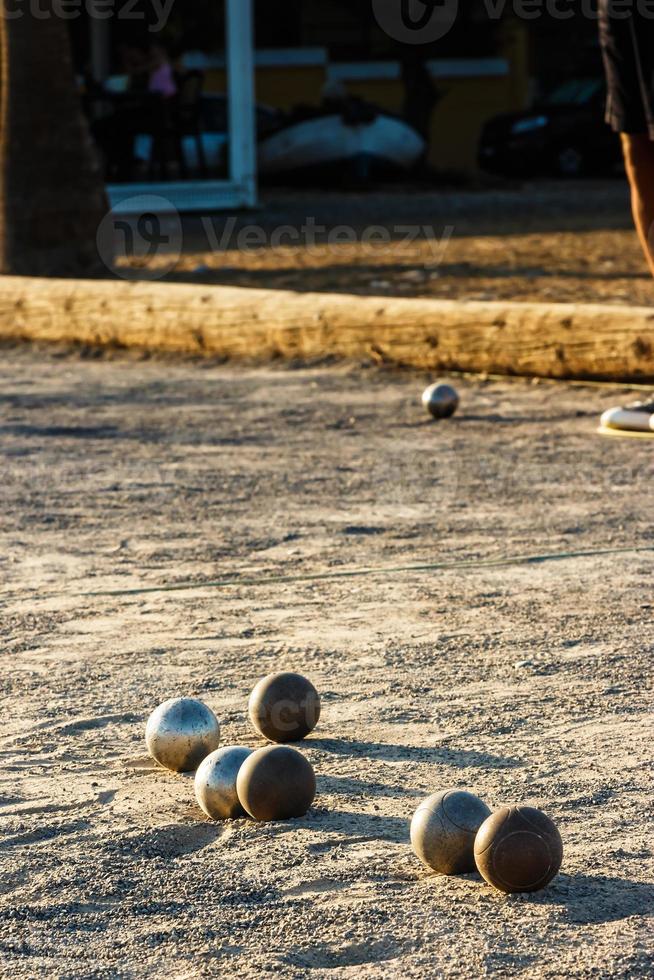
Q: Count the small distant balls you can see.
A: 1